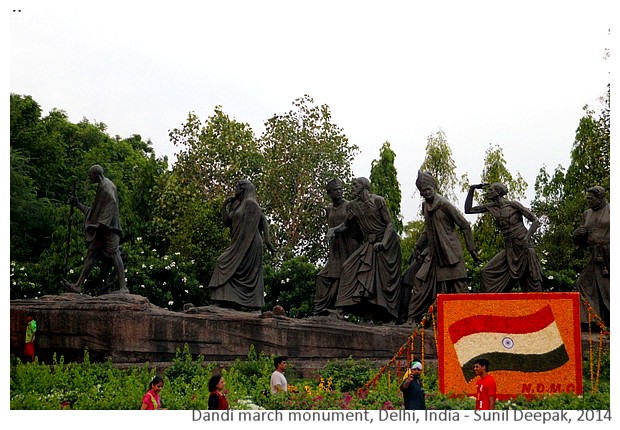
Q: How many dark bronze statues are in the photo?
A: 7